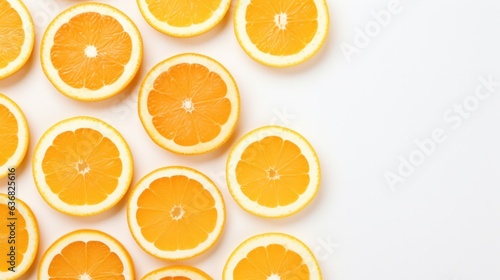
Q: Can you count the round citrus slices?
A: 13